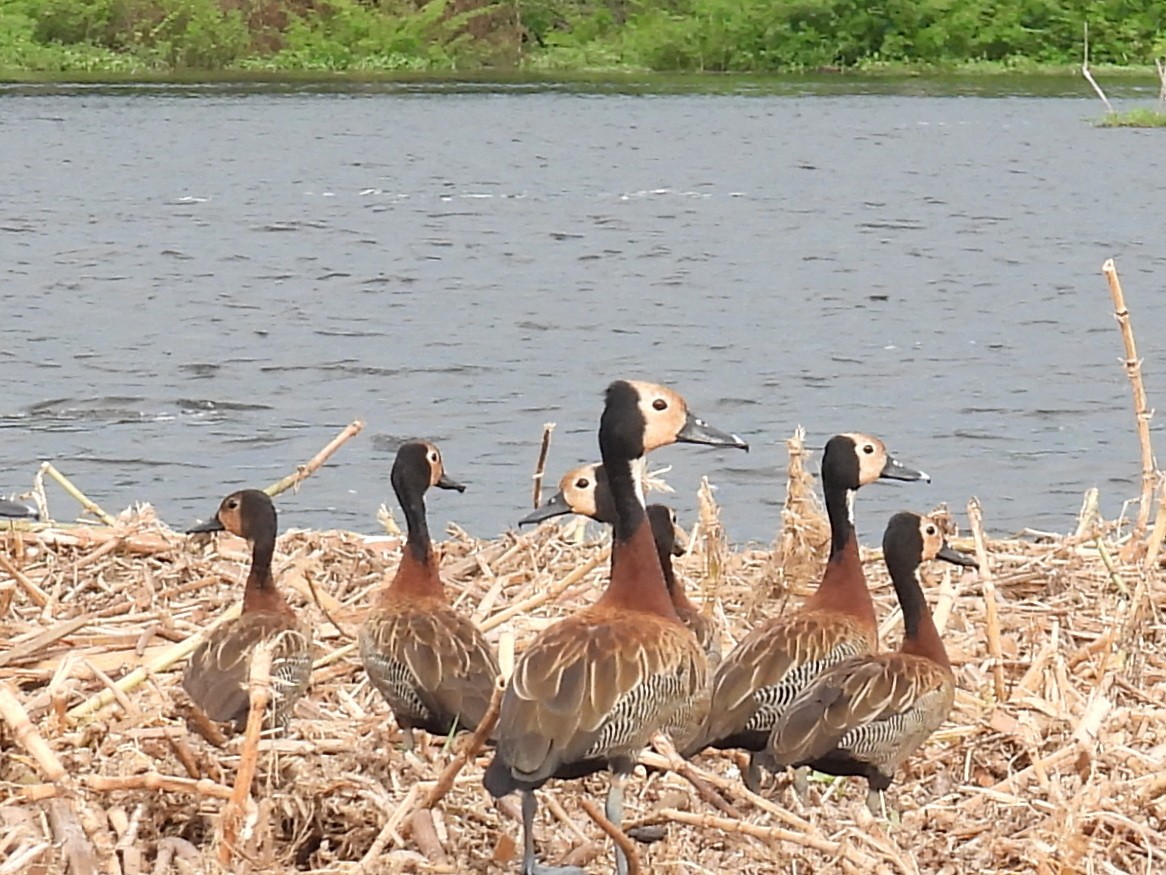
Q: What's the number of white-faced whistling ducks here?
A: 7